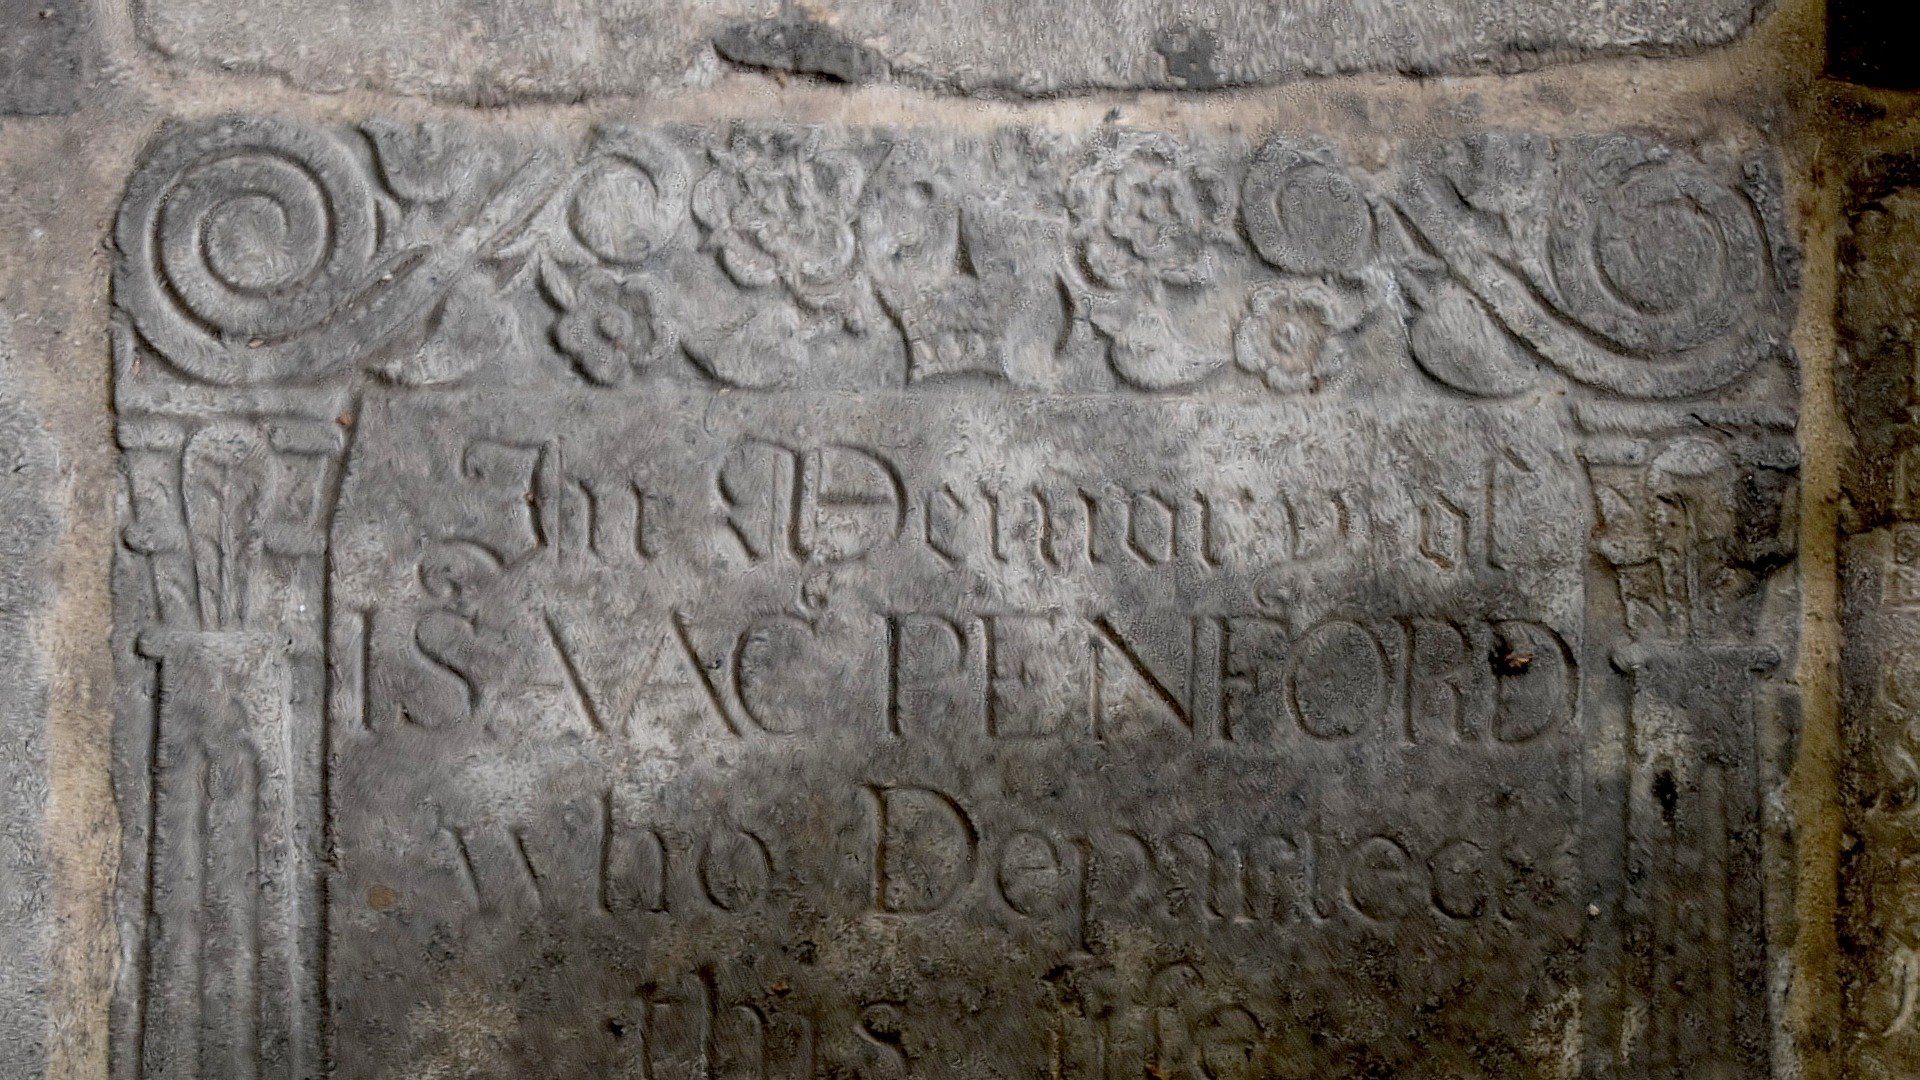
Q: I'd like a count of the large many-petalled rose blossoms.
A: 2